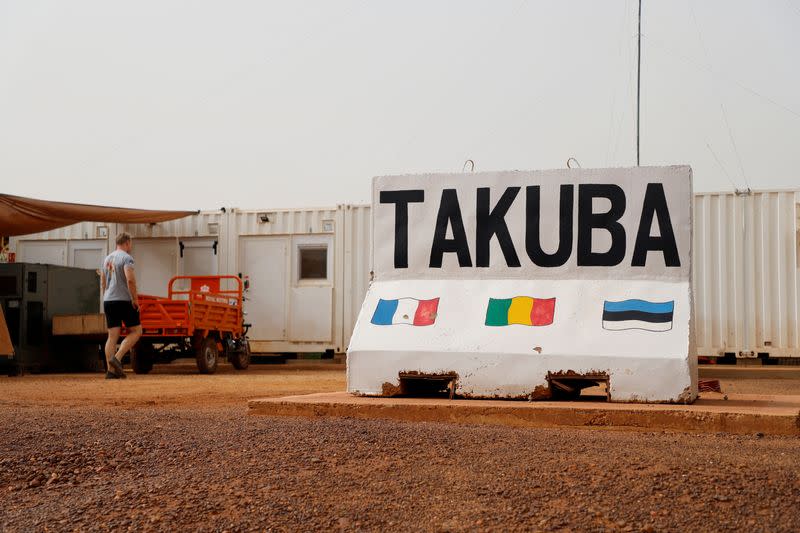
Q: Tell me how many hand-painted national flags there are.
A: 3